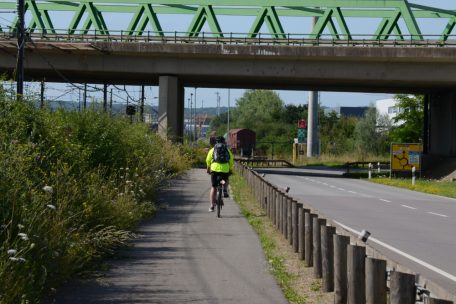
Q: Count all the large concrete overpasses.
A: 1